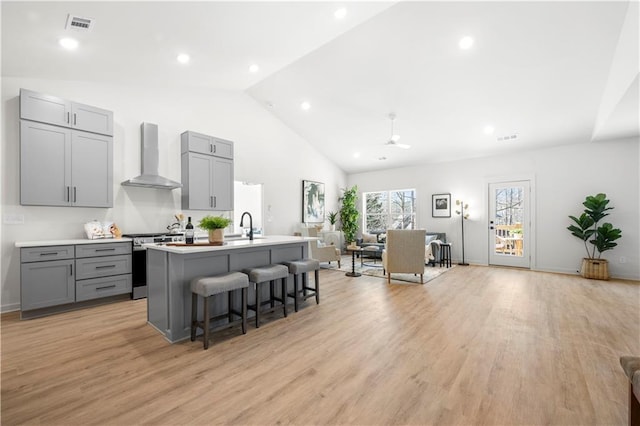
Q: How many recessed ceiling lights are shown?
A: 8